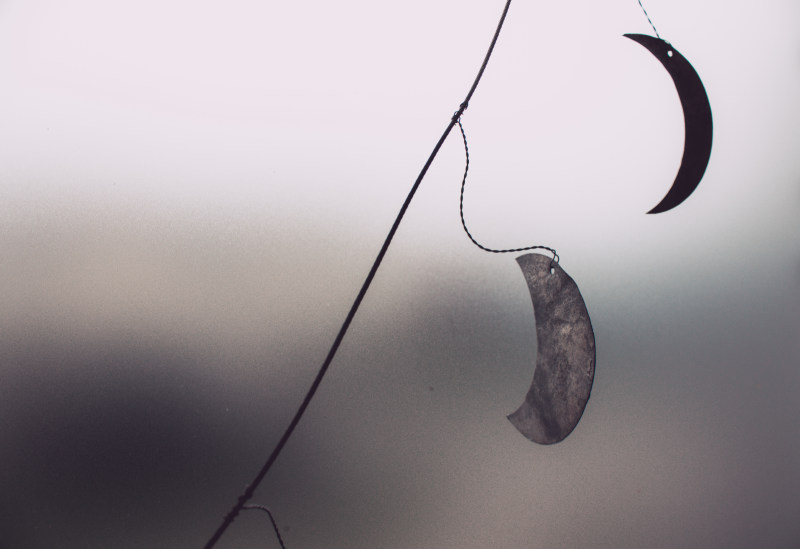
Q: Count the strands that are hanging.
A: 3